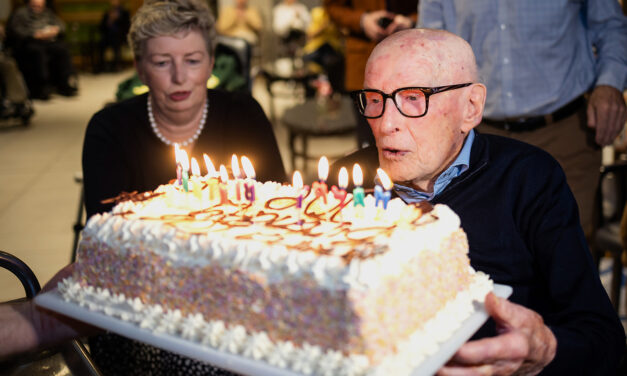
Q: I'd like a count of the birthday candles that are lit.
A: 12